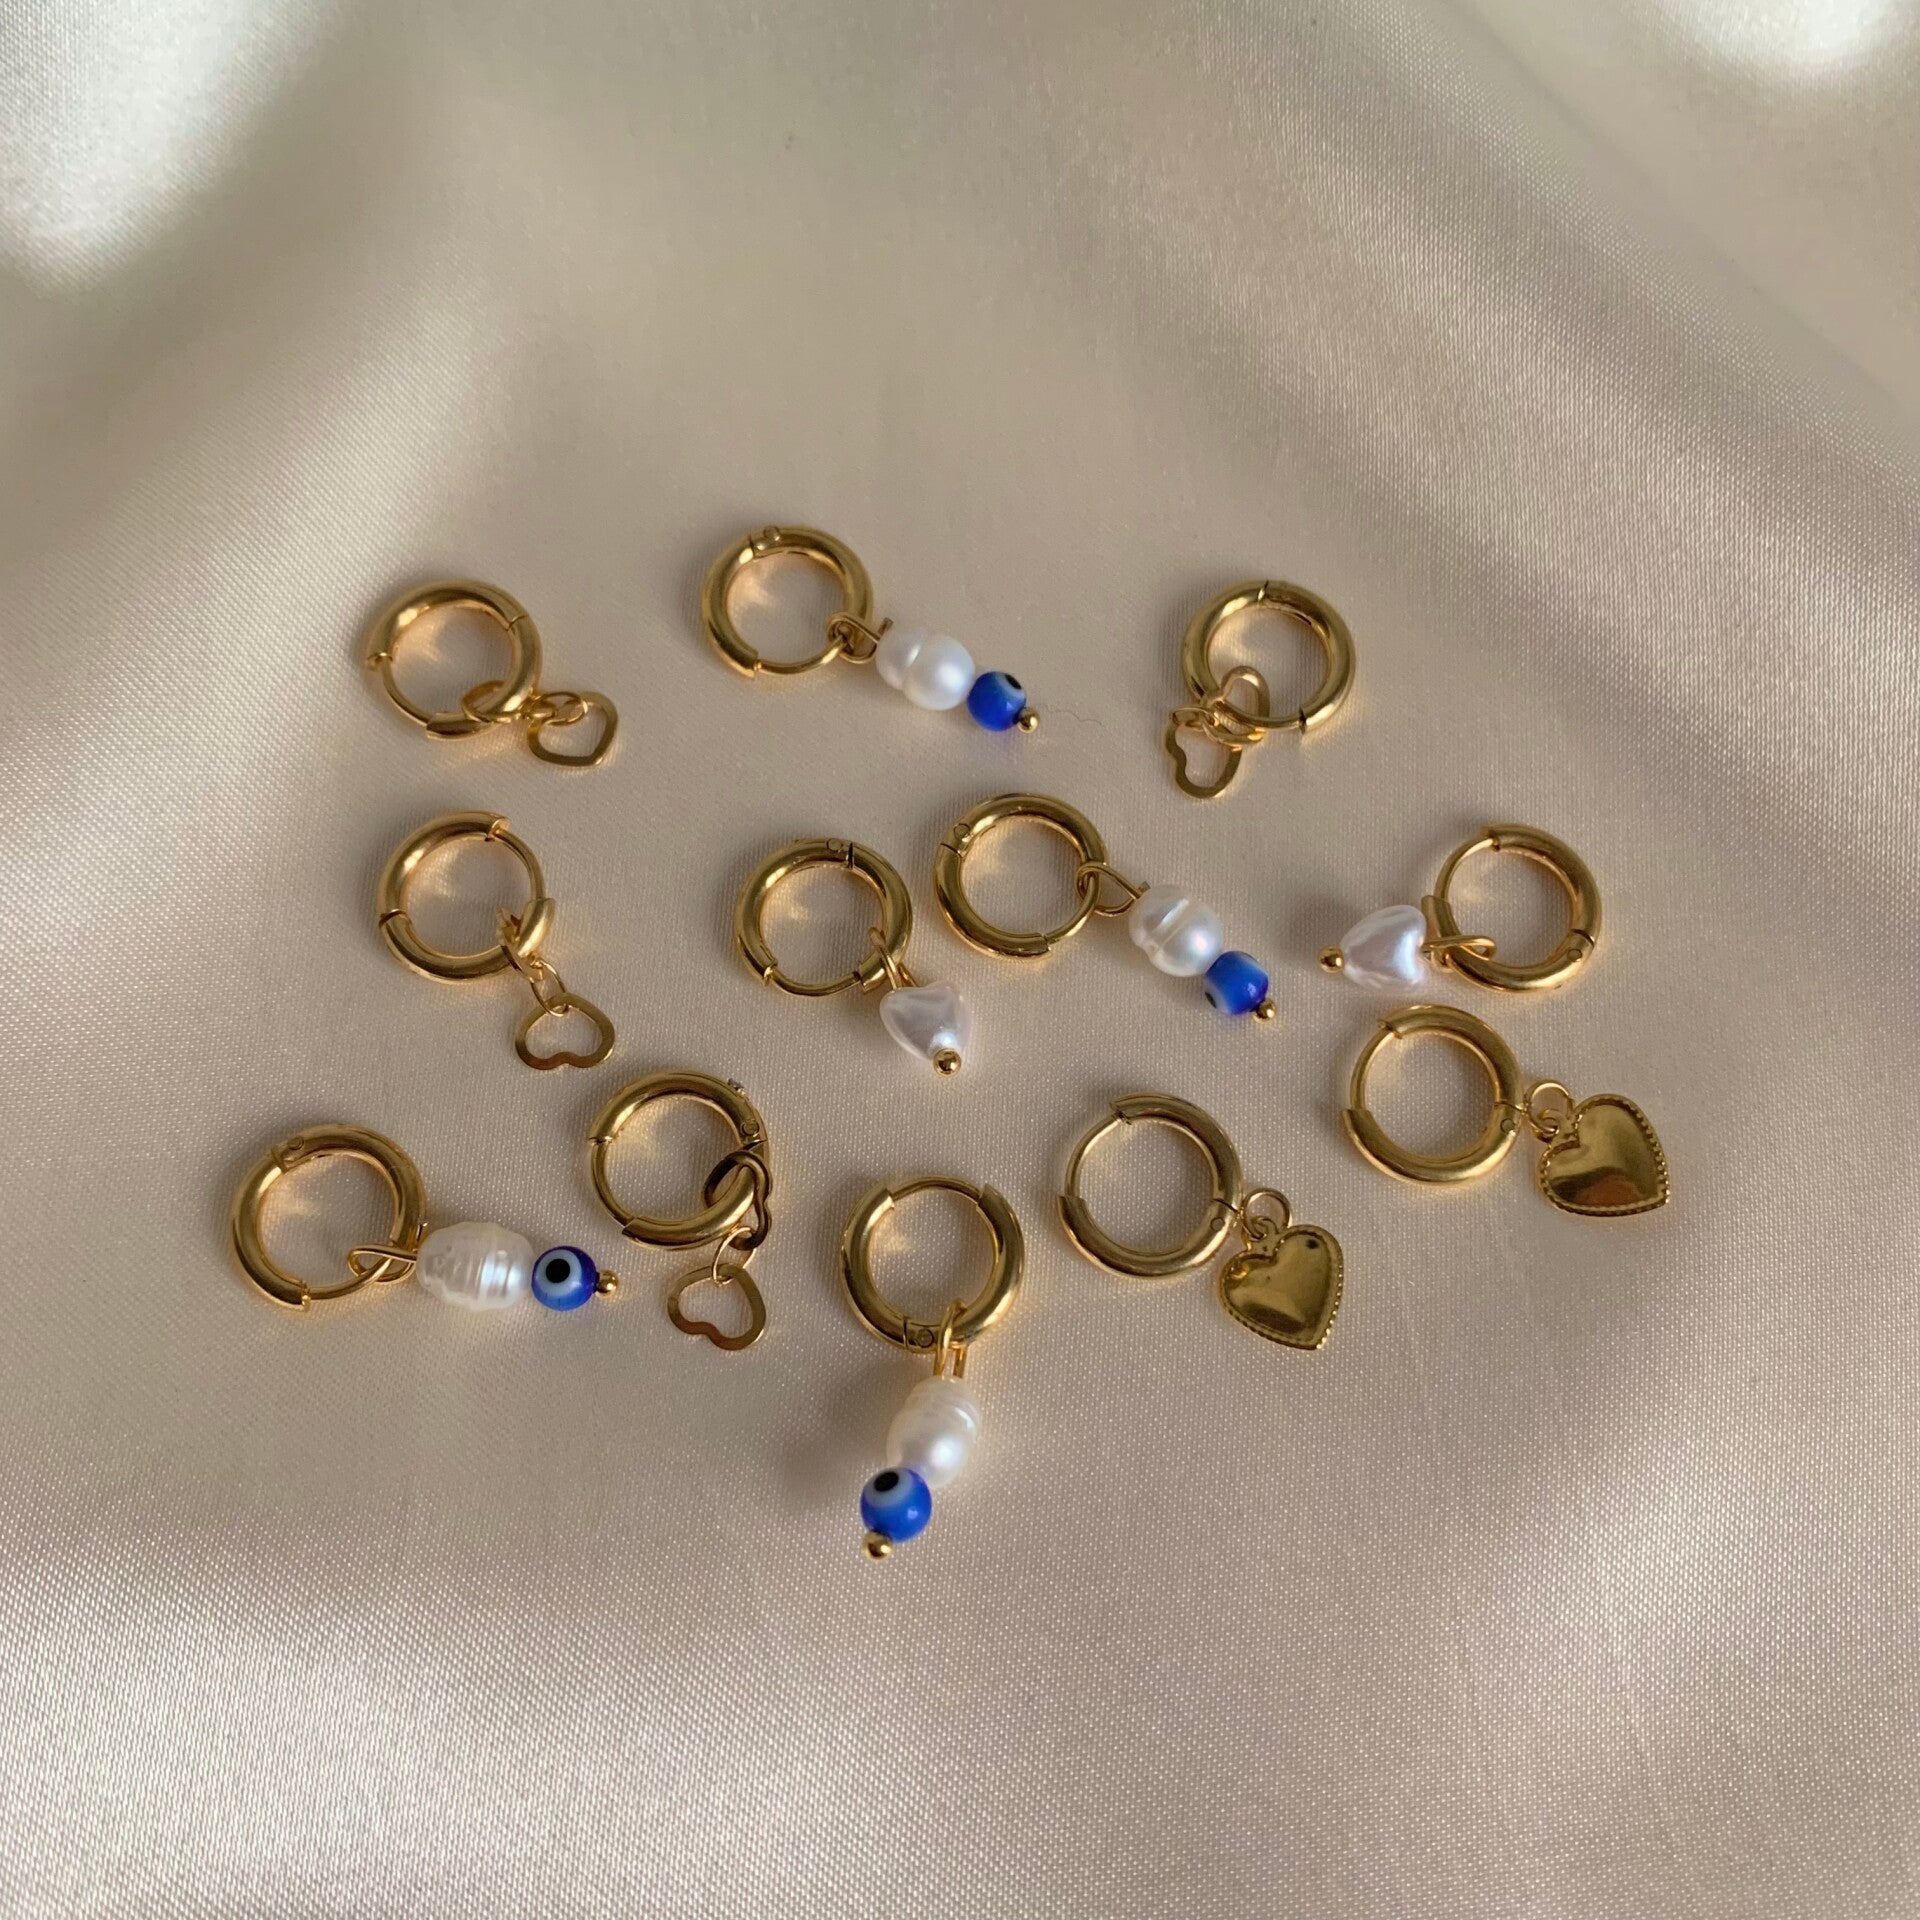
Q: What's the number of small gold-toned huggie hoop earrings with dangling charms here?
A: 12